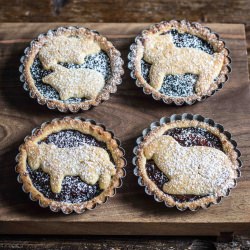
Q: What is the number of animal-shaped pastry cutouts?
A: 5